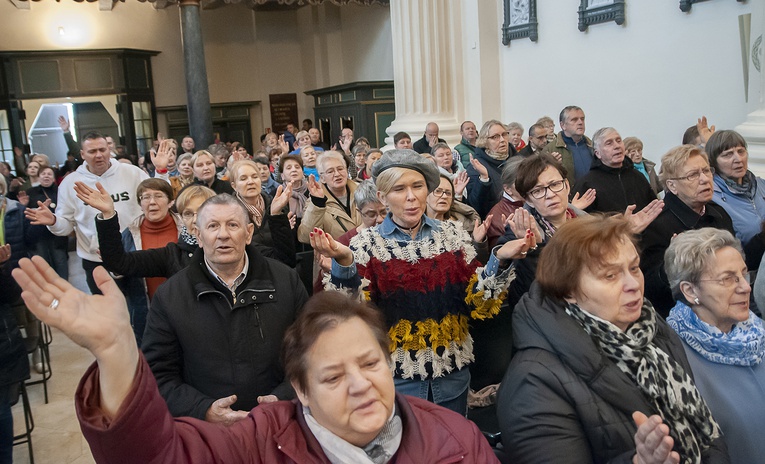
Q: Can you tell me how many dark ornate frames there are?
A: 3